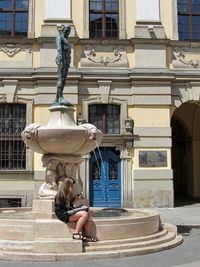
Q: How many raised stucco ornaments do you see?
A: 3